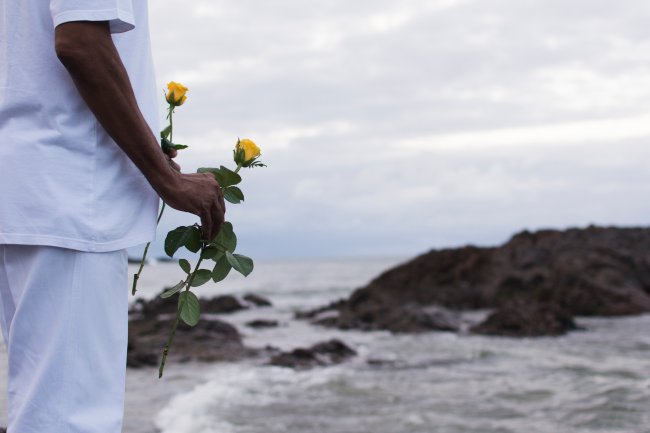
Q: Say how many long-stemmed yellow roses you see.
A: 2